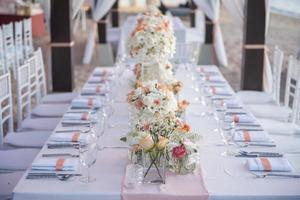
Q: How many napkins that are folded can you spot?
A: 14